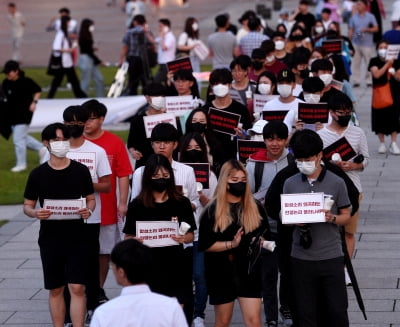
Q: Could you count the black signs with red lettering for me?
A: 8